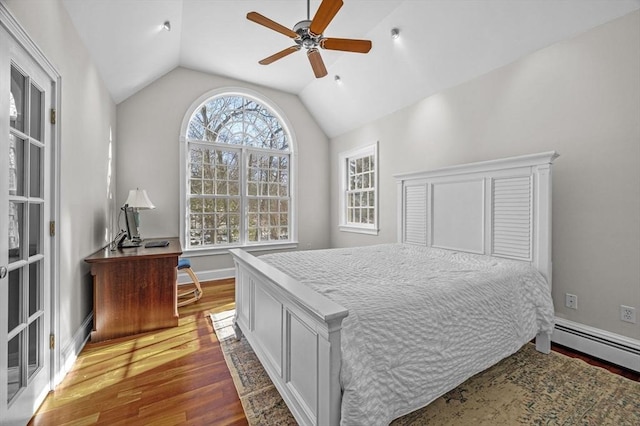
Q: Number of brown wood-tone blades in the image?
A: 5